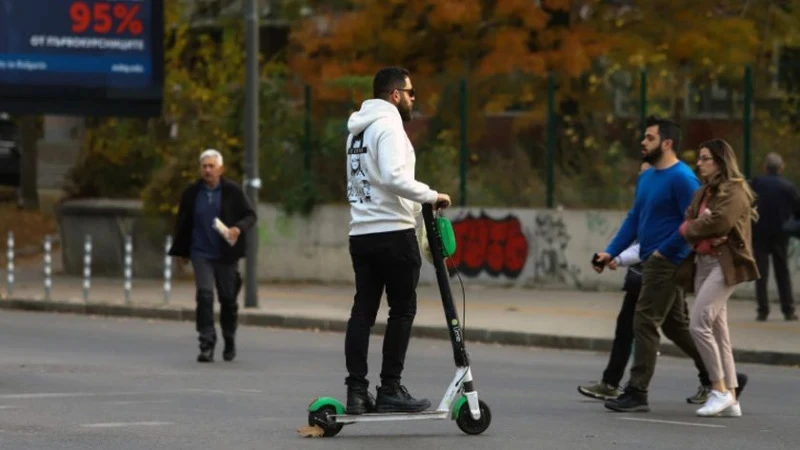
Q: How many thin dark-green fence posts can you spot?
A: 5